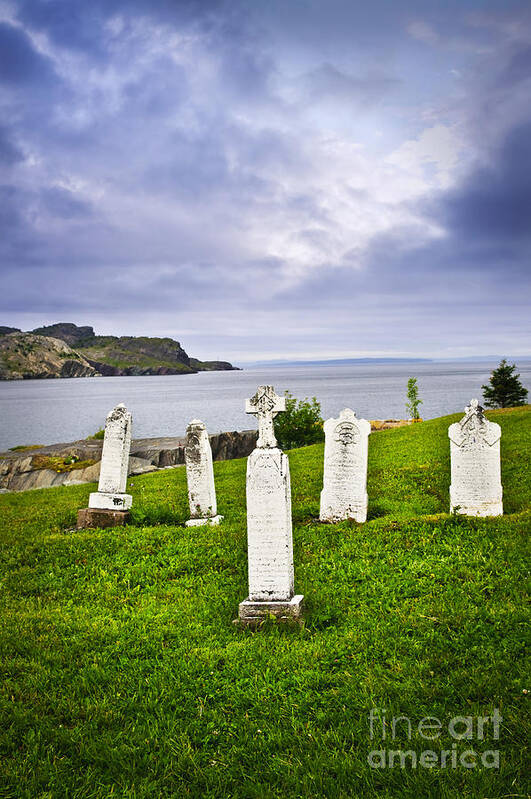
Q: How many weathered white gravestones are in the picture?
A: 5